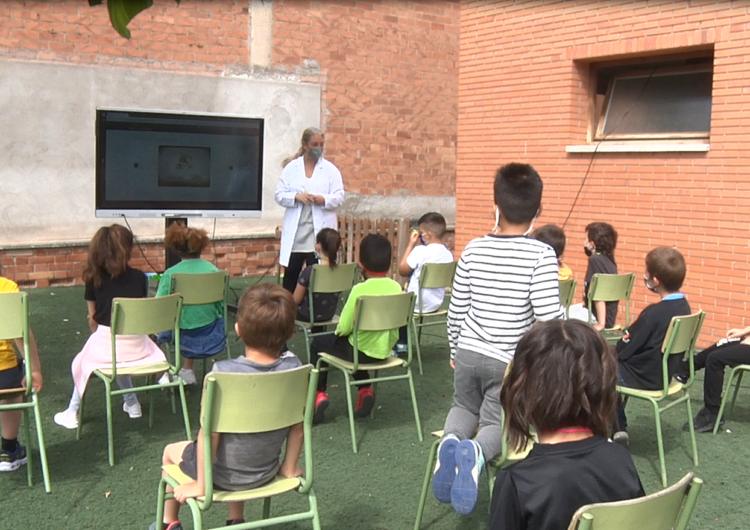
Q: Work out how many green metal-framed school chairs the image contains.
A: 13